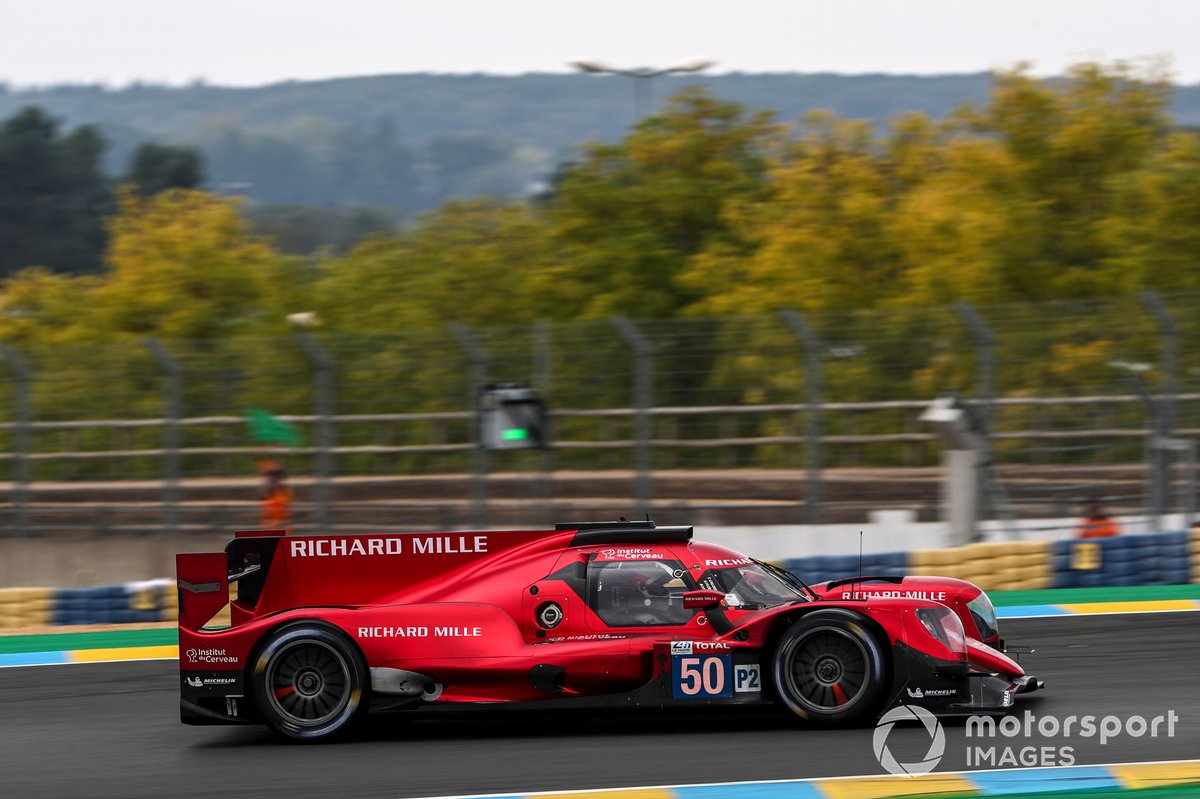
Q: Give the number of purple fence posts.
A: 0